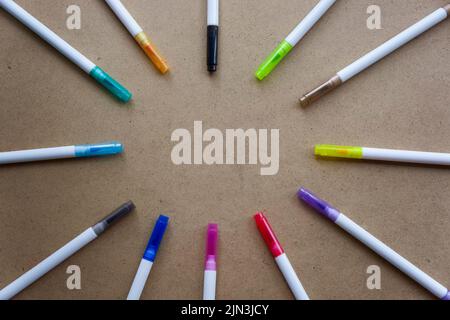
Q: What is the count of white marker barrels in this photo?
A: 12